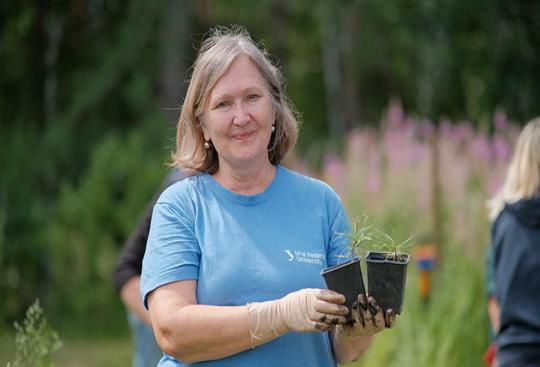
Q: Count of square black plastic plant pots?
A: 2